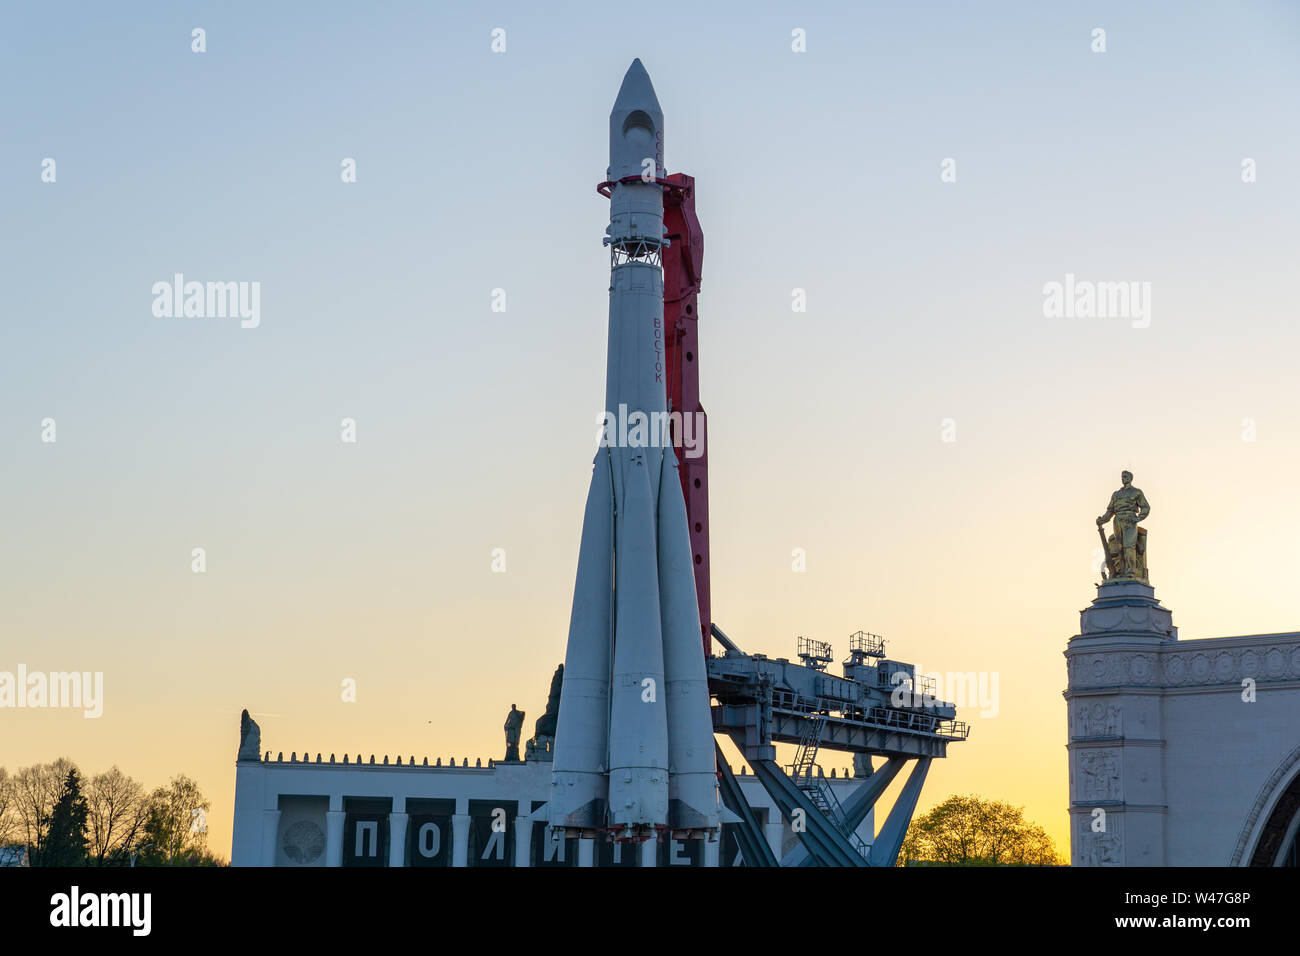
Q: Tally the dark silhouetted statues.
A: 3